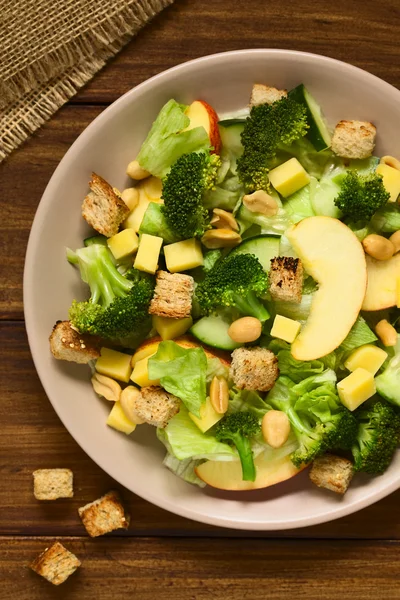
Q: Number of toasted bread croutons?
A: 12